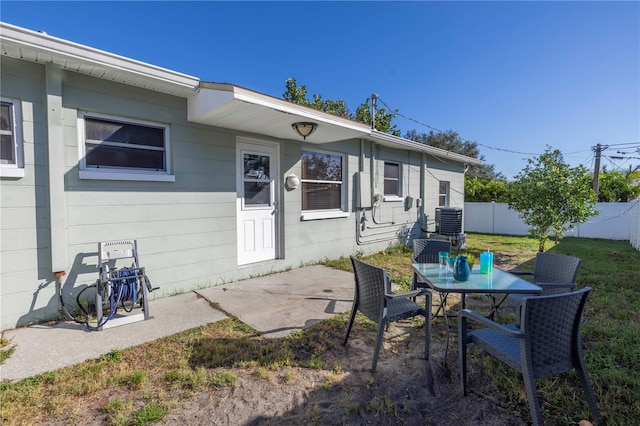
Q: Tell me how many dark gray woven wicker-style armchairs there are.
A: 4